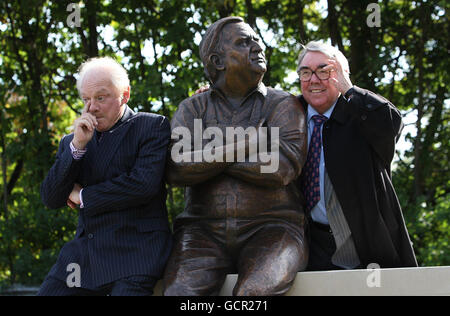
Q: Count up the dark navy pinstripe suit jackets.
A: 1